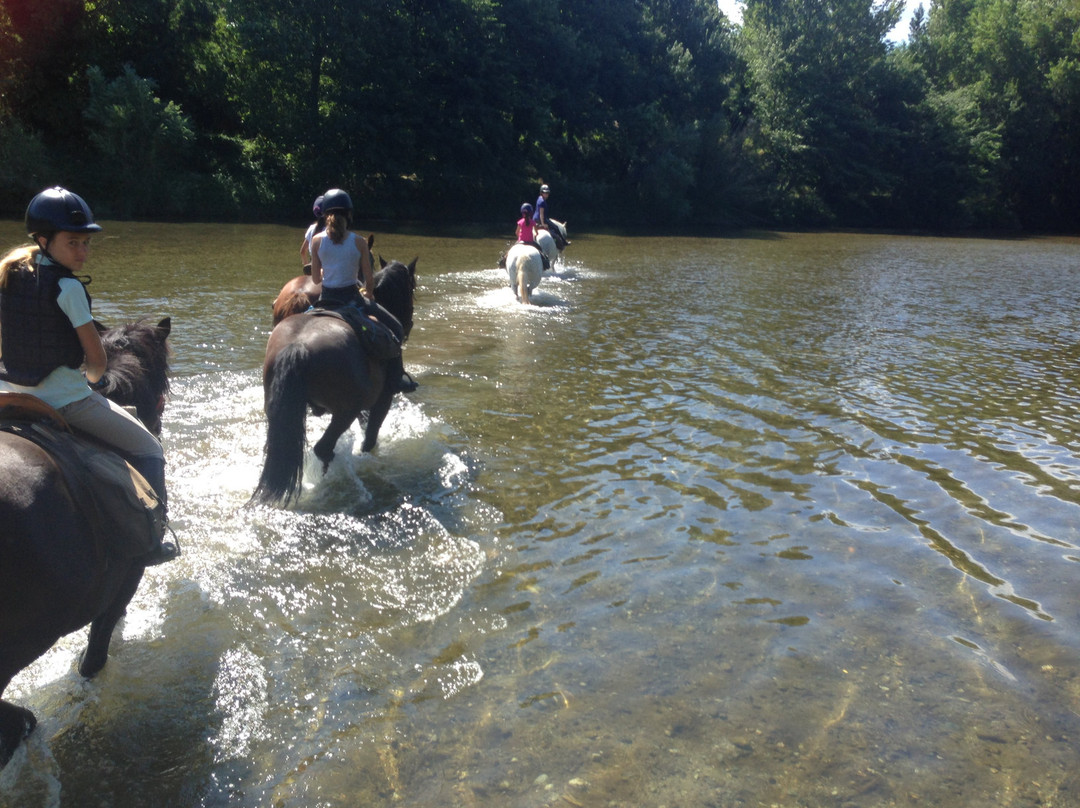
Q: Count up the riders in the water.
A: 5